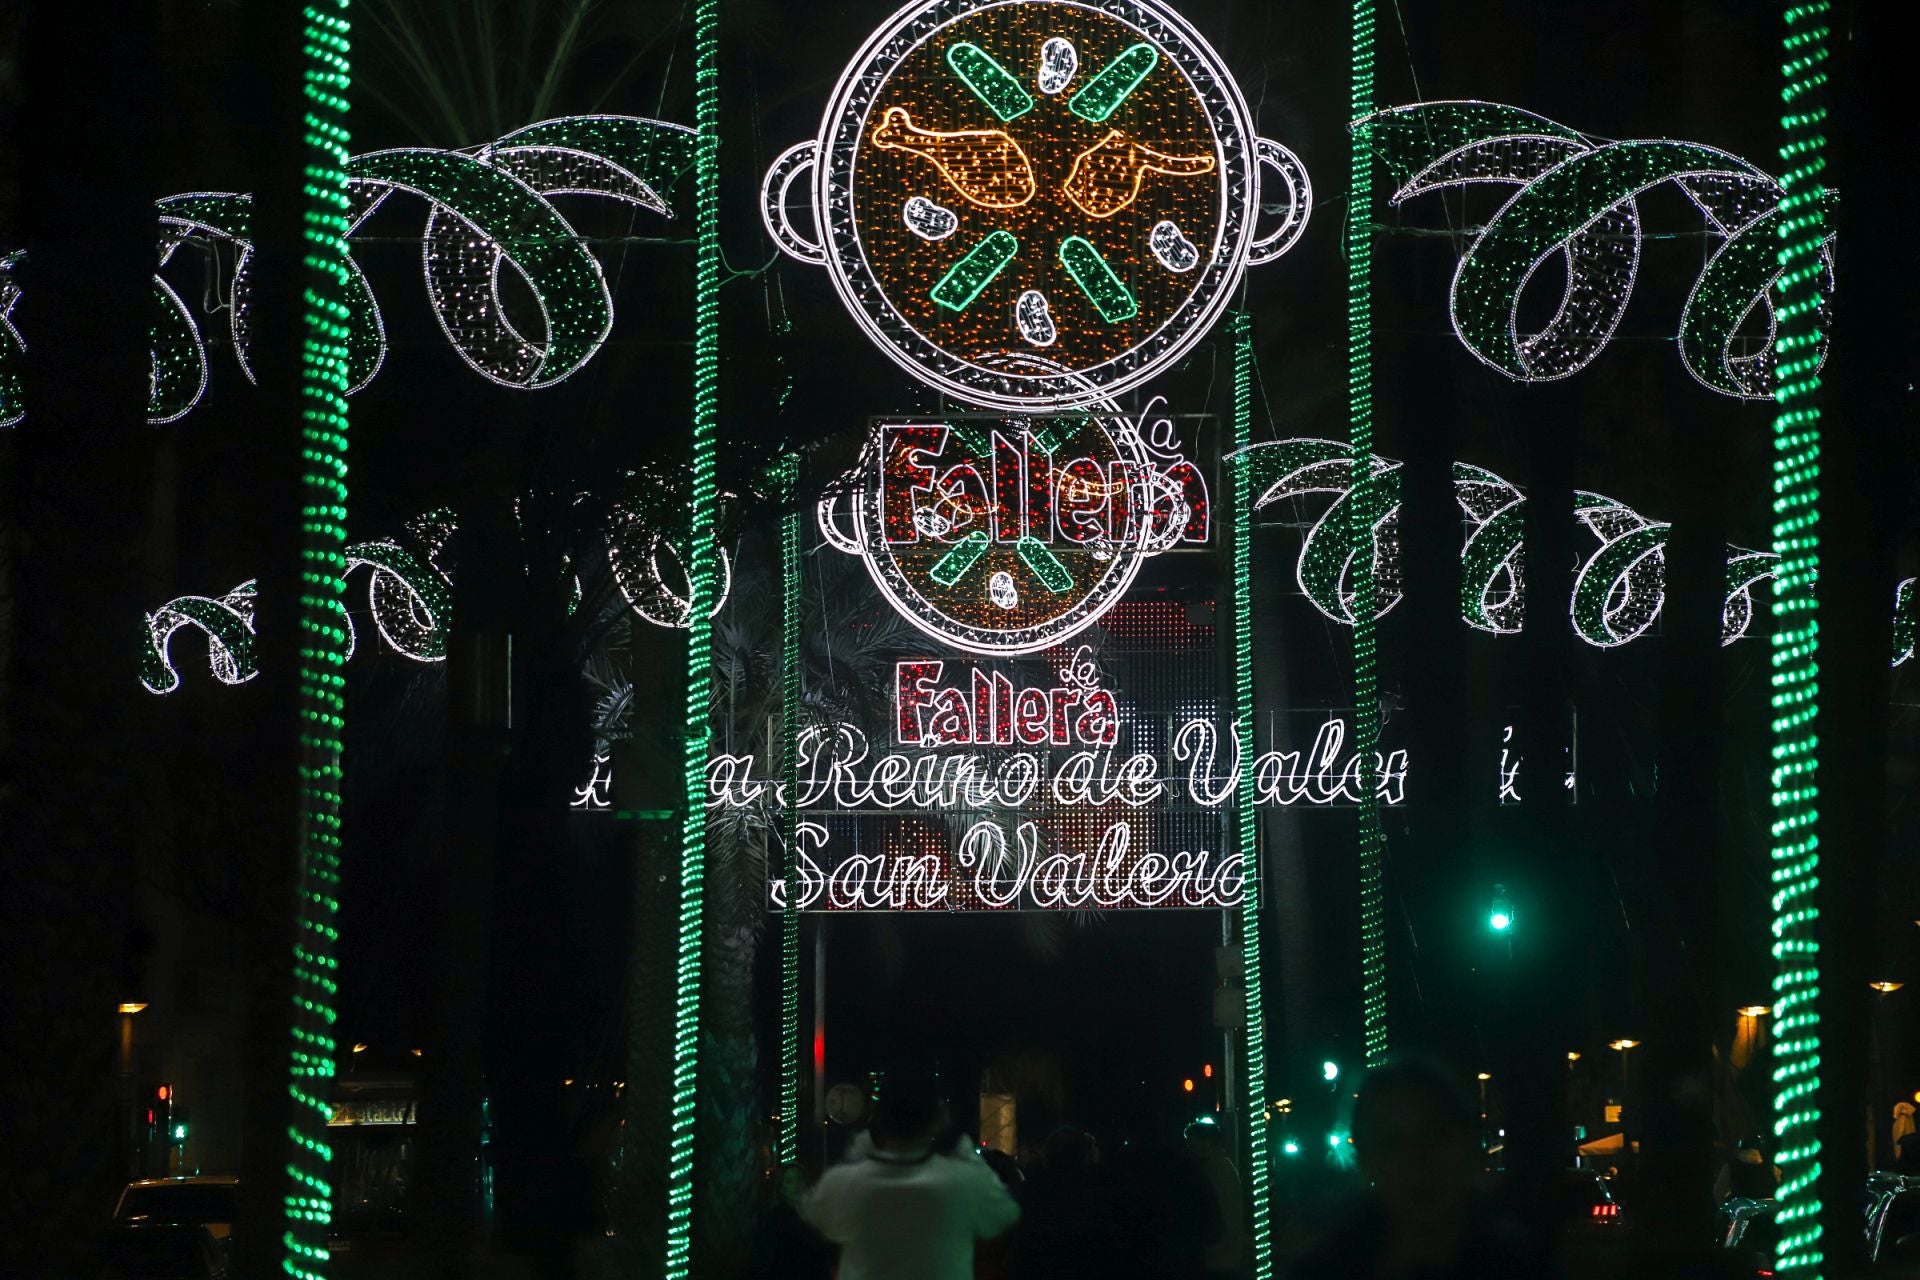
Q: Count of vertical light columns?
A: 6